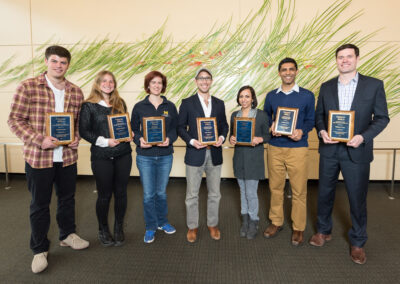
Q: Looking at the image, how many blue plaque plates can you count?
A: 7